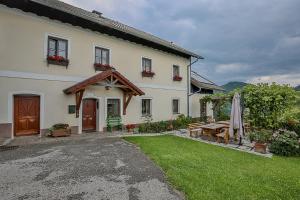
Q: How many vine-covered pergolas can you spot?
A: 1